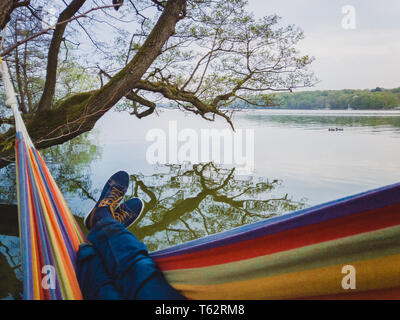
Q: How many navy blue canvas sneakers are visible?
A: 2